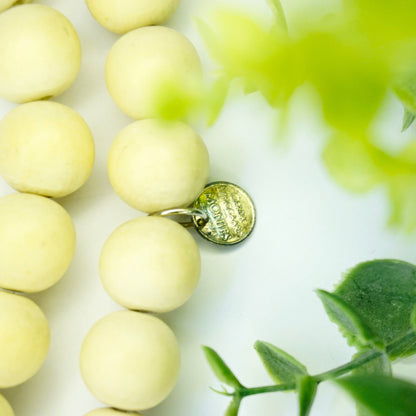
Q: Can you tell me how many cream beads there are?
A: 12